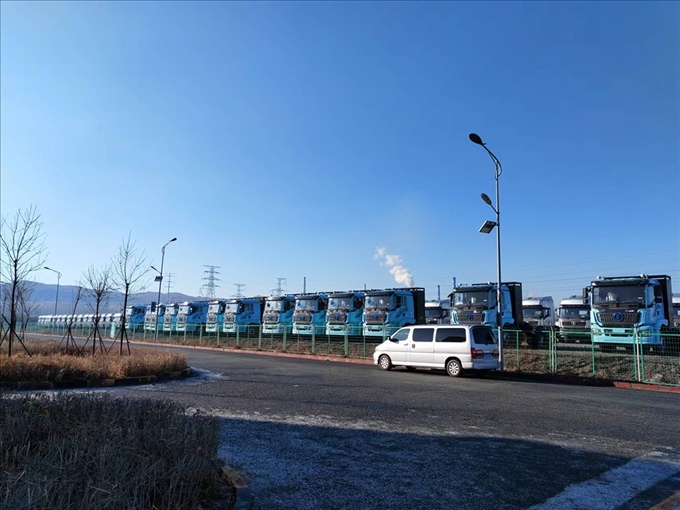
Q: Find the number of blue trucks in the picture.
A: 13